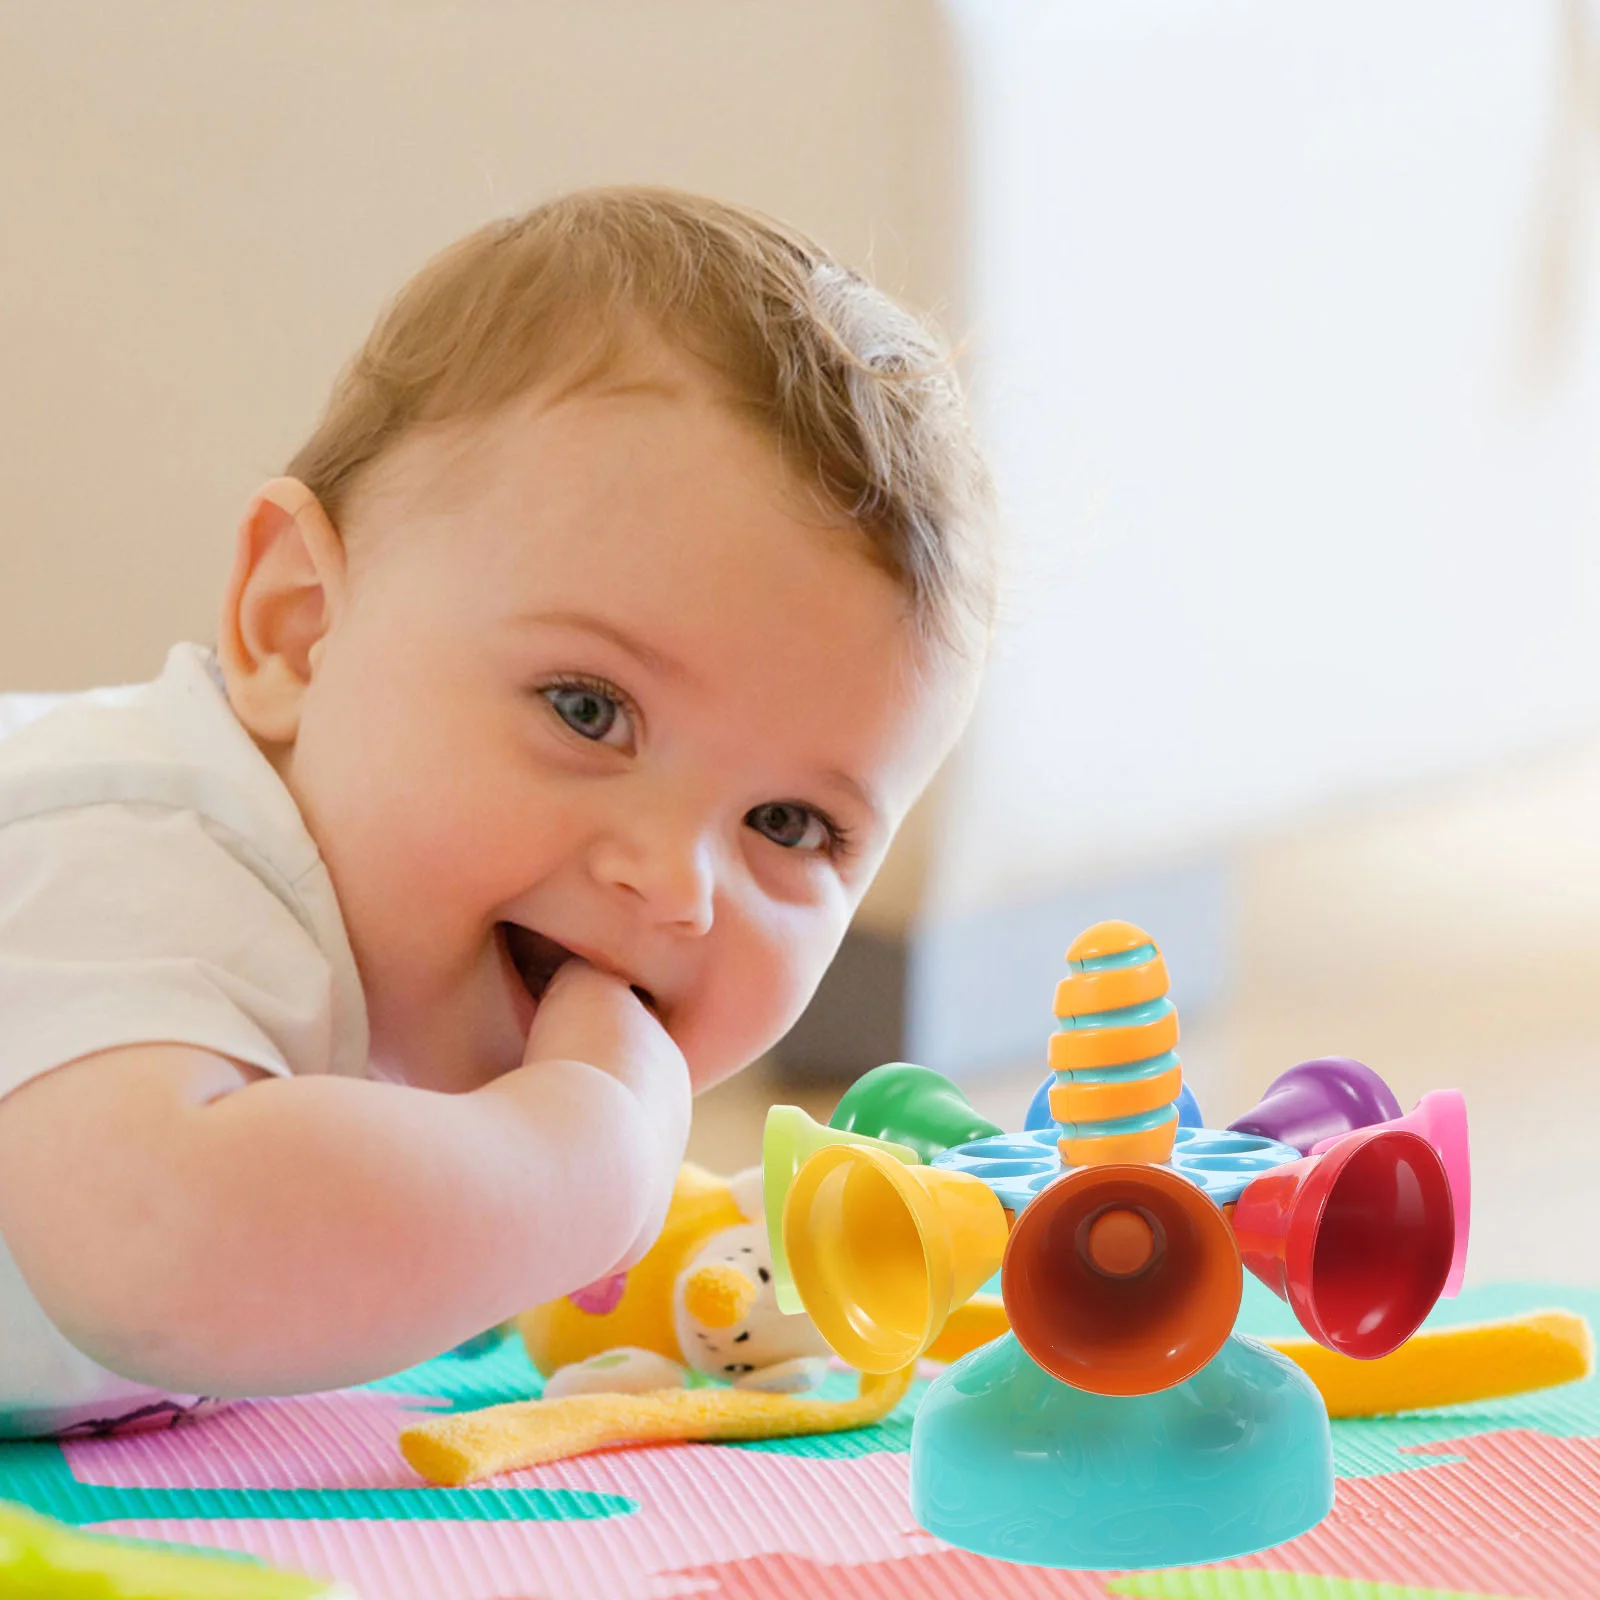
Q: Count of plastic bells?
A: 8